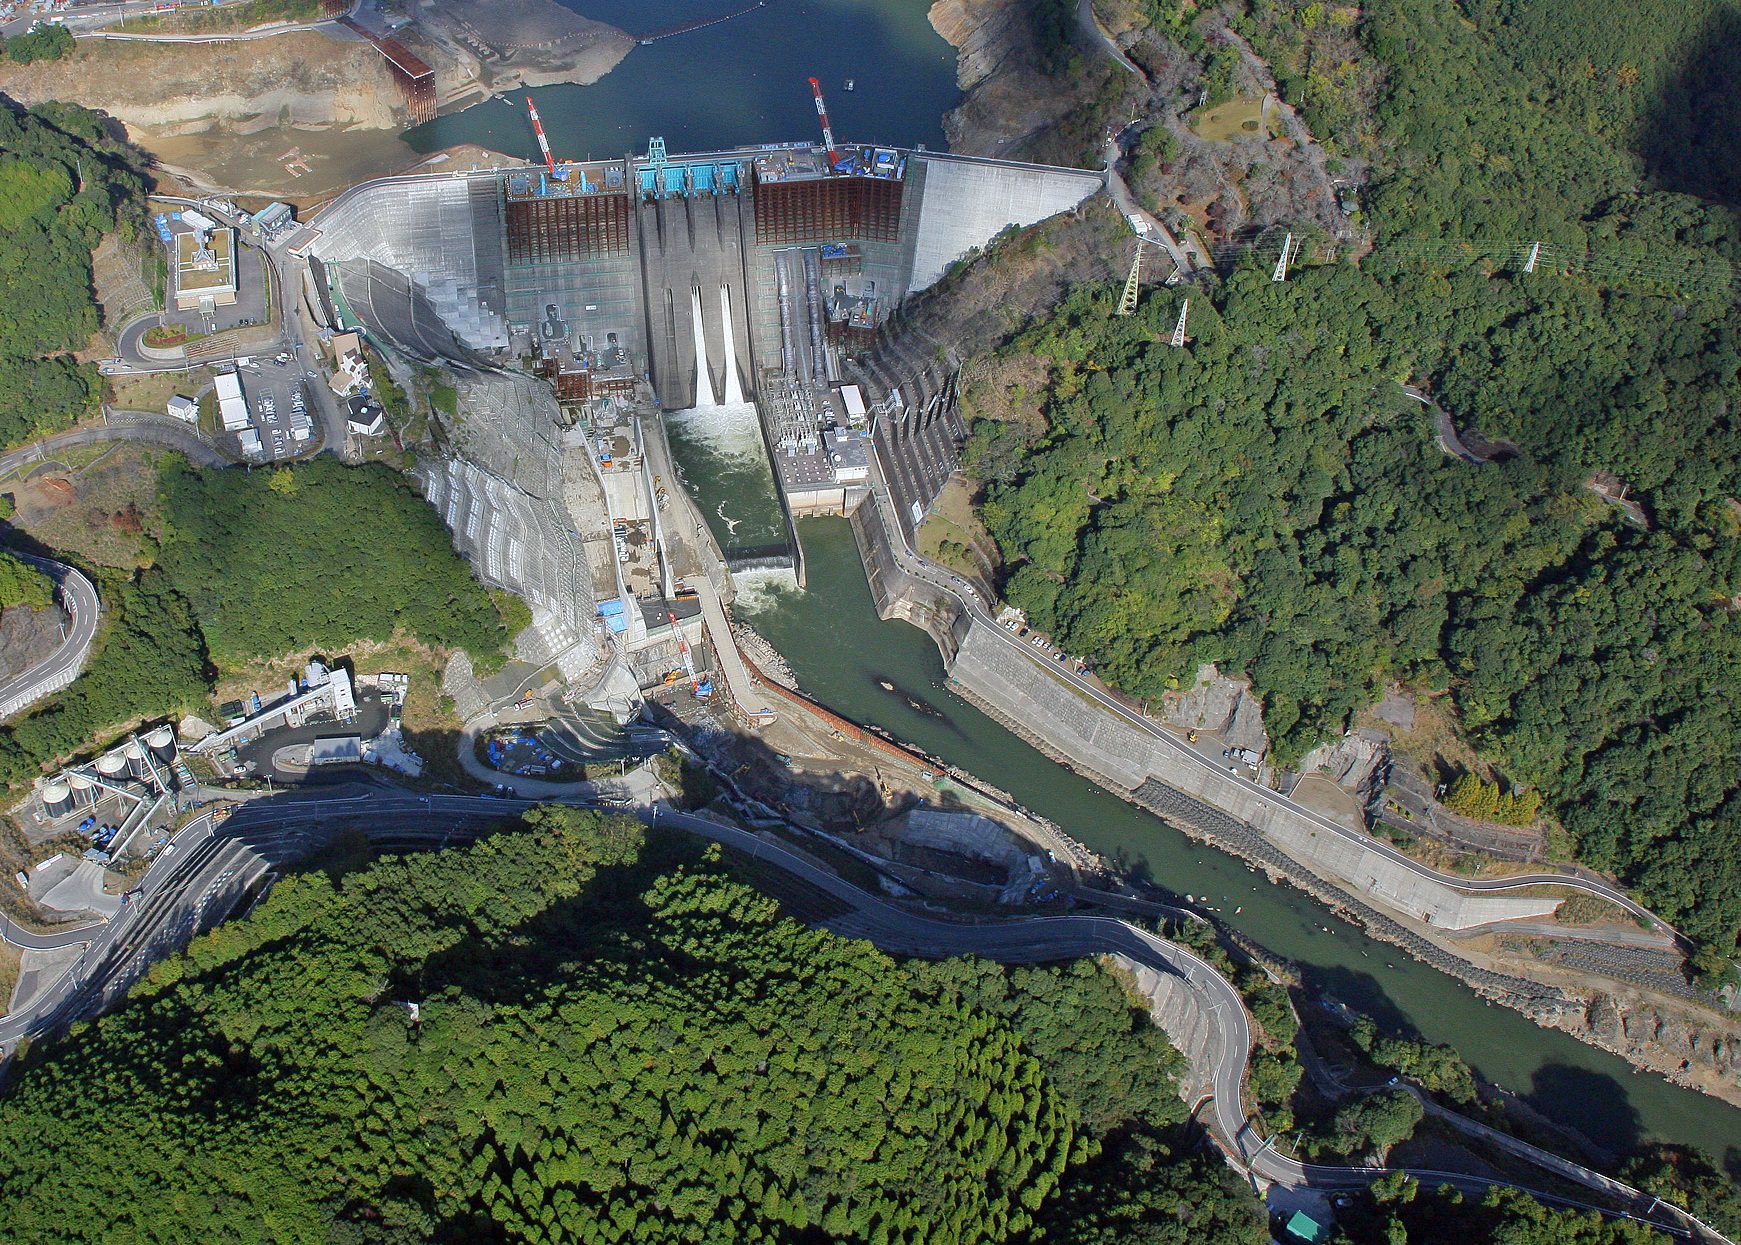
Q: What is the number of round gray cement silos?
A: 5